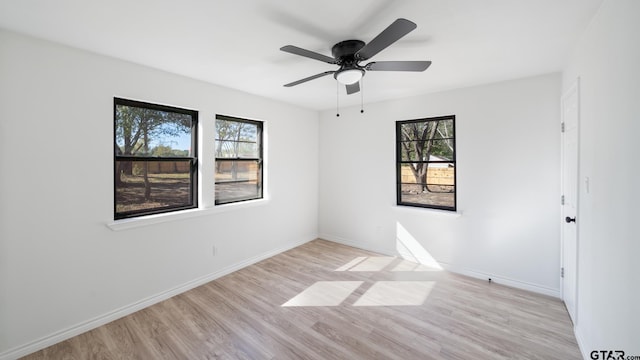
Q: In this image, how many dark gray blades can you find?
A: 5